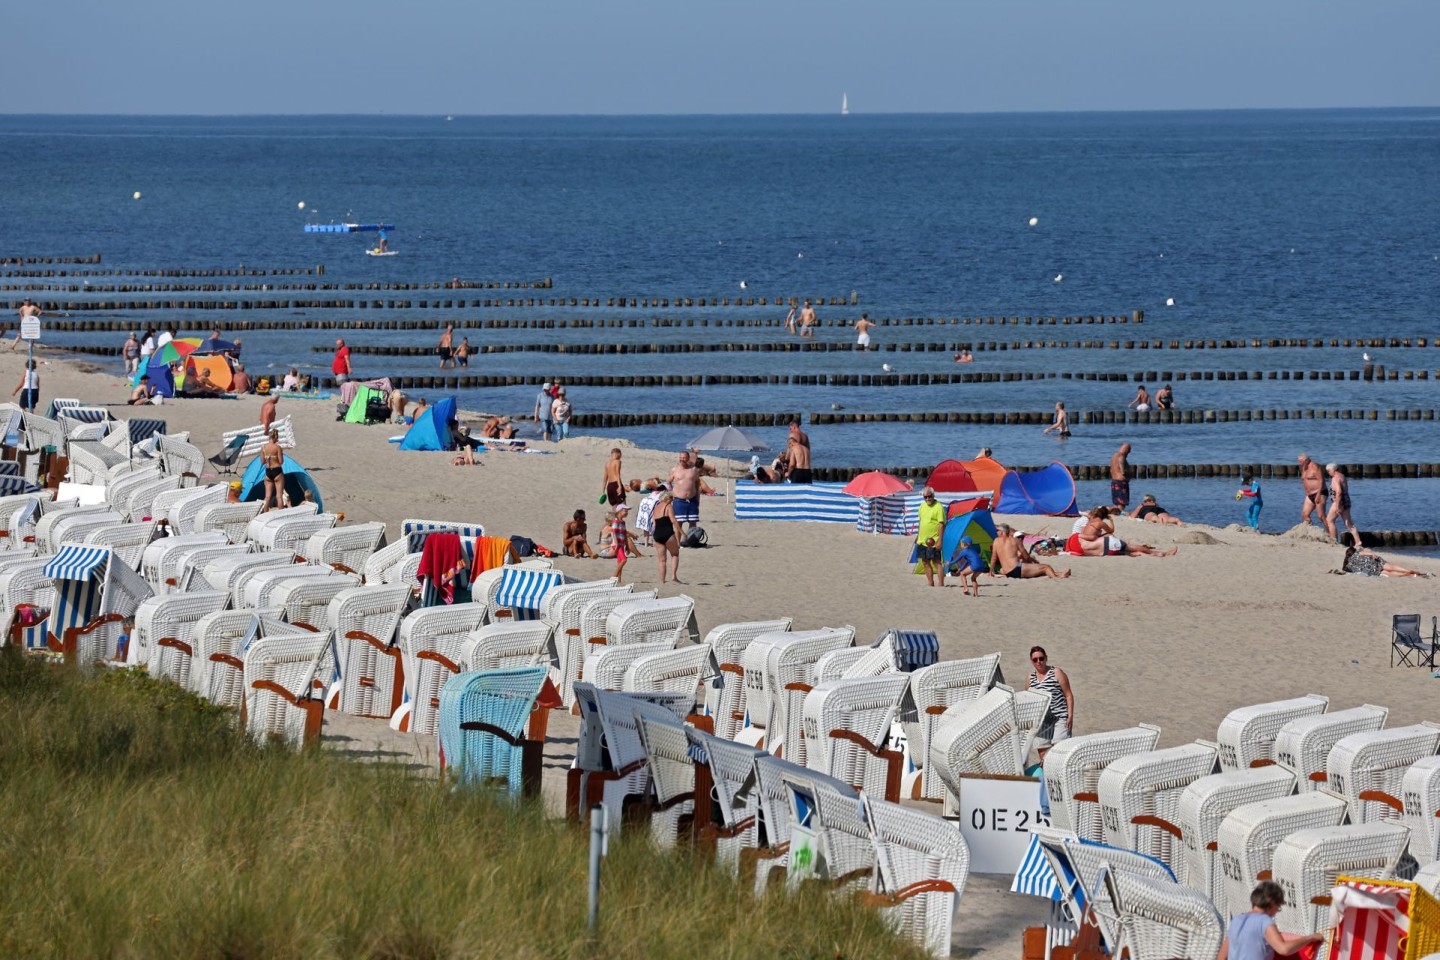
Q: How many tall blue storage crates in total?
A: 0